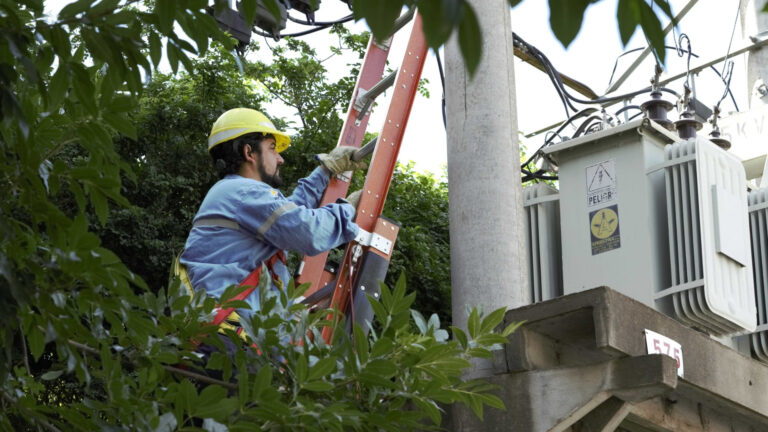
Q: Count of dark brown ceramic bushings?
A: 3